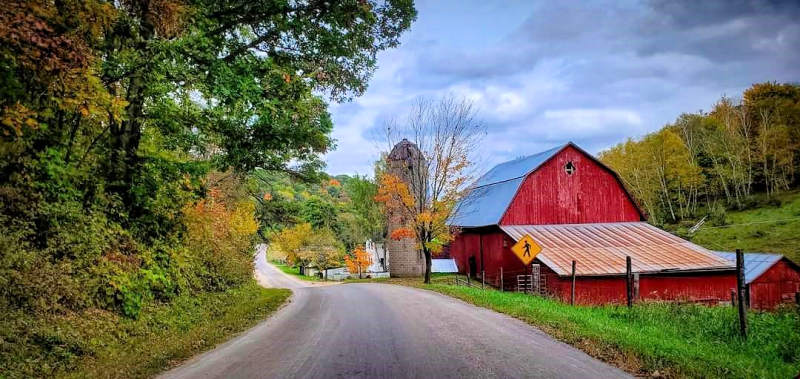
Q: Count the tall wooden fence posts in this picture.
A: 3